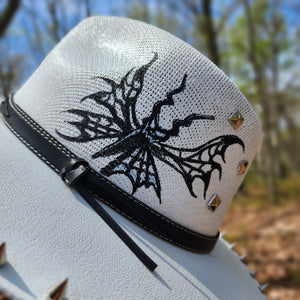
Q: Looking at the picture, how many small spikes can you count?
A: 5